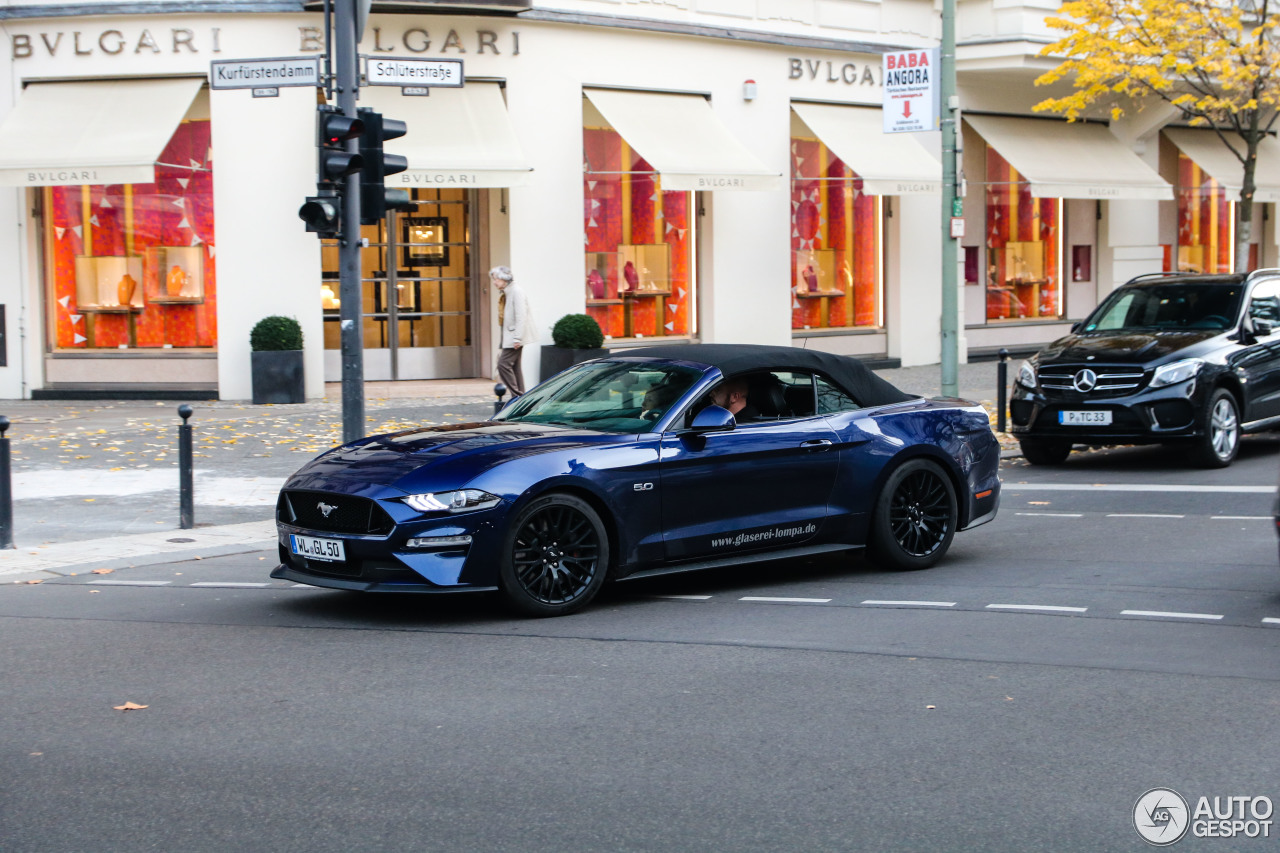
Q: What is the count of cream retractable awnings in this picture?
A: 6